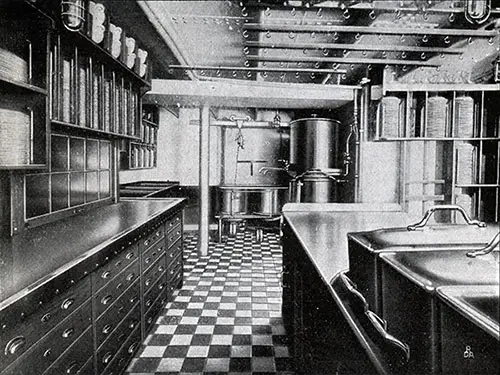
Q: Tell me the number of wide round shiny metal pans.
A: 1